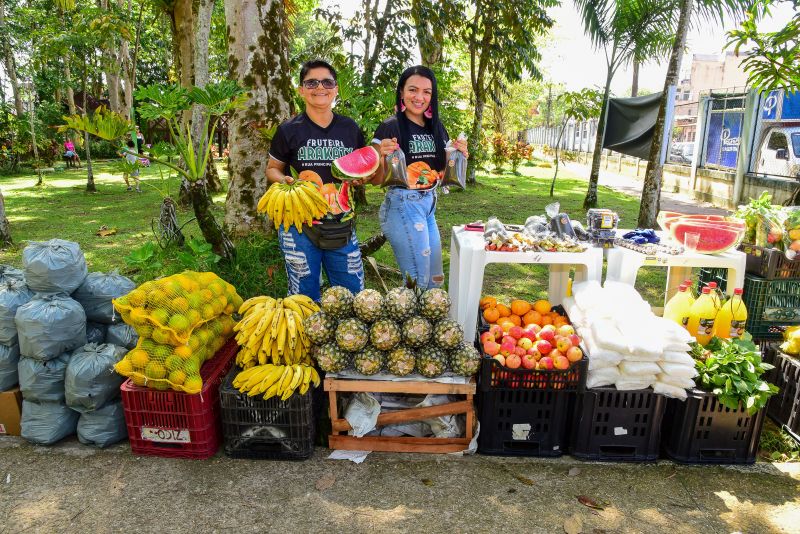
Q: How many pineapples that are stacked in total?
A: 14